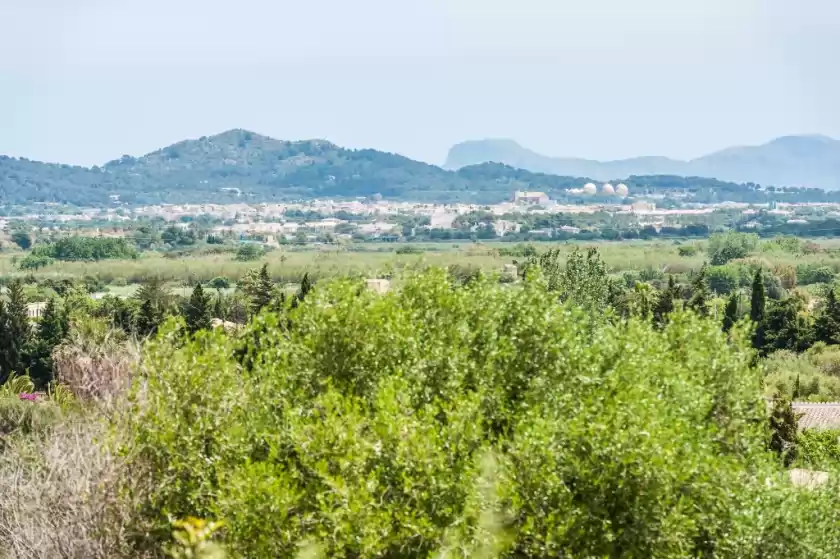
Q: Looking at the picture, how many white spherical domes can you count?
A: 3